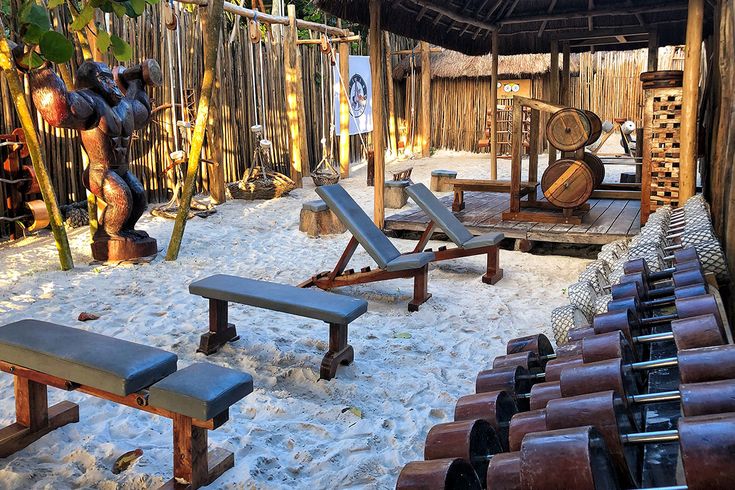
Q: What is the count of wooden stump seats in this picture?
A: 3